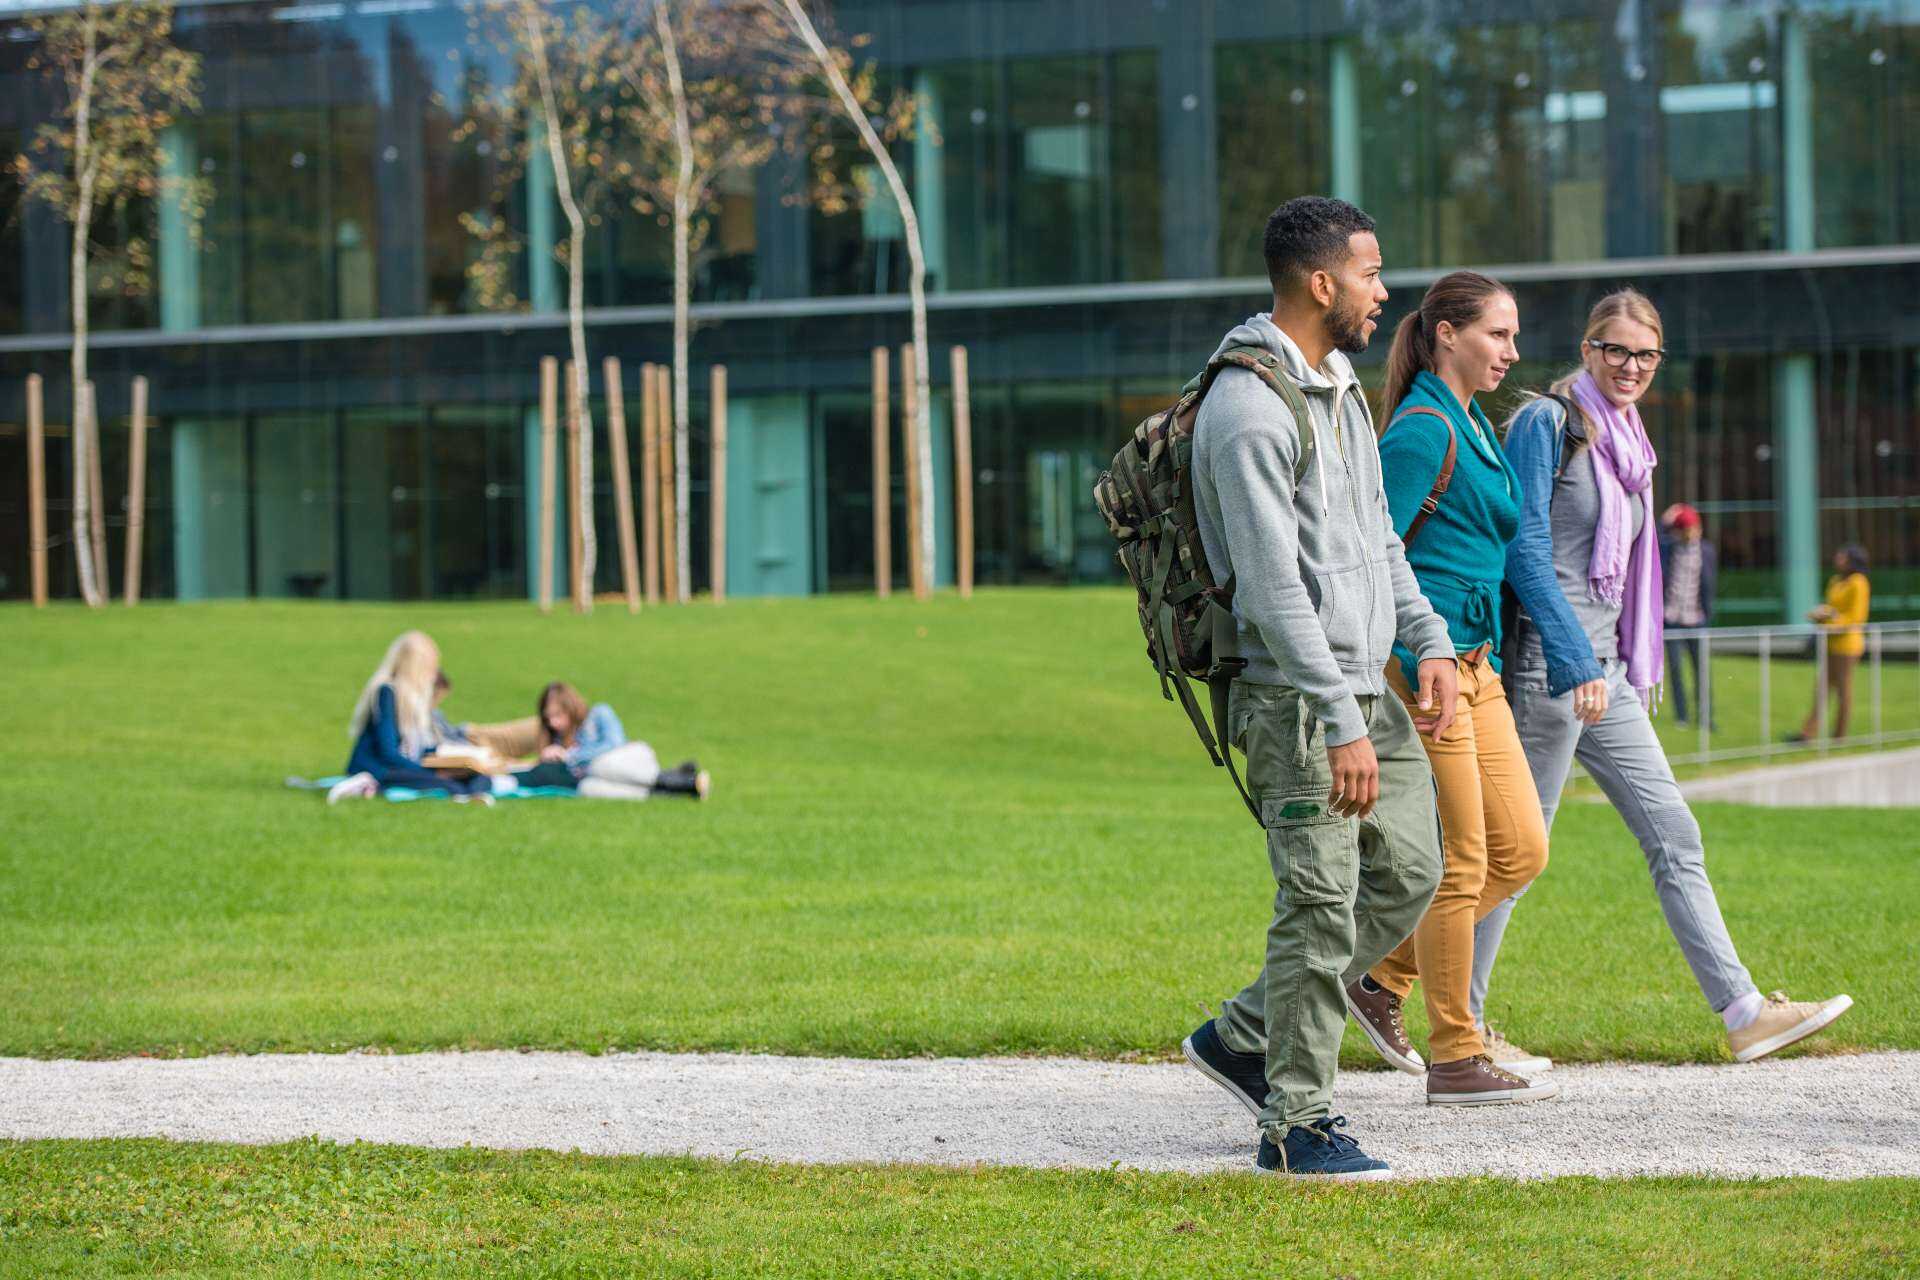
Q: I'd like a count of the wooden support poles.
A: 12